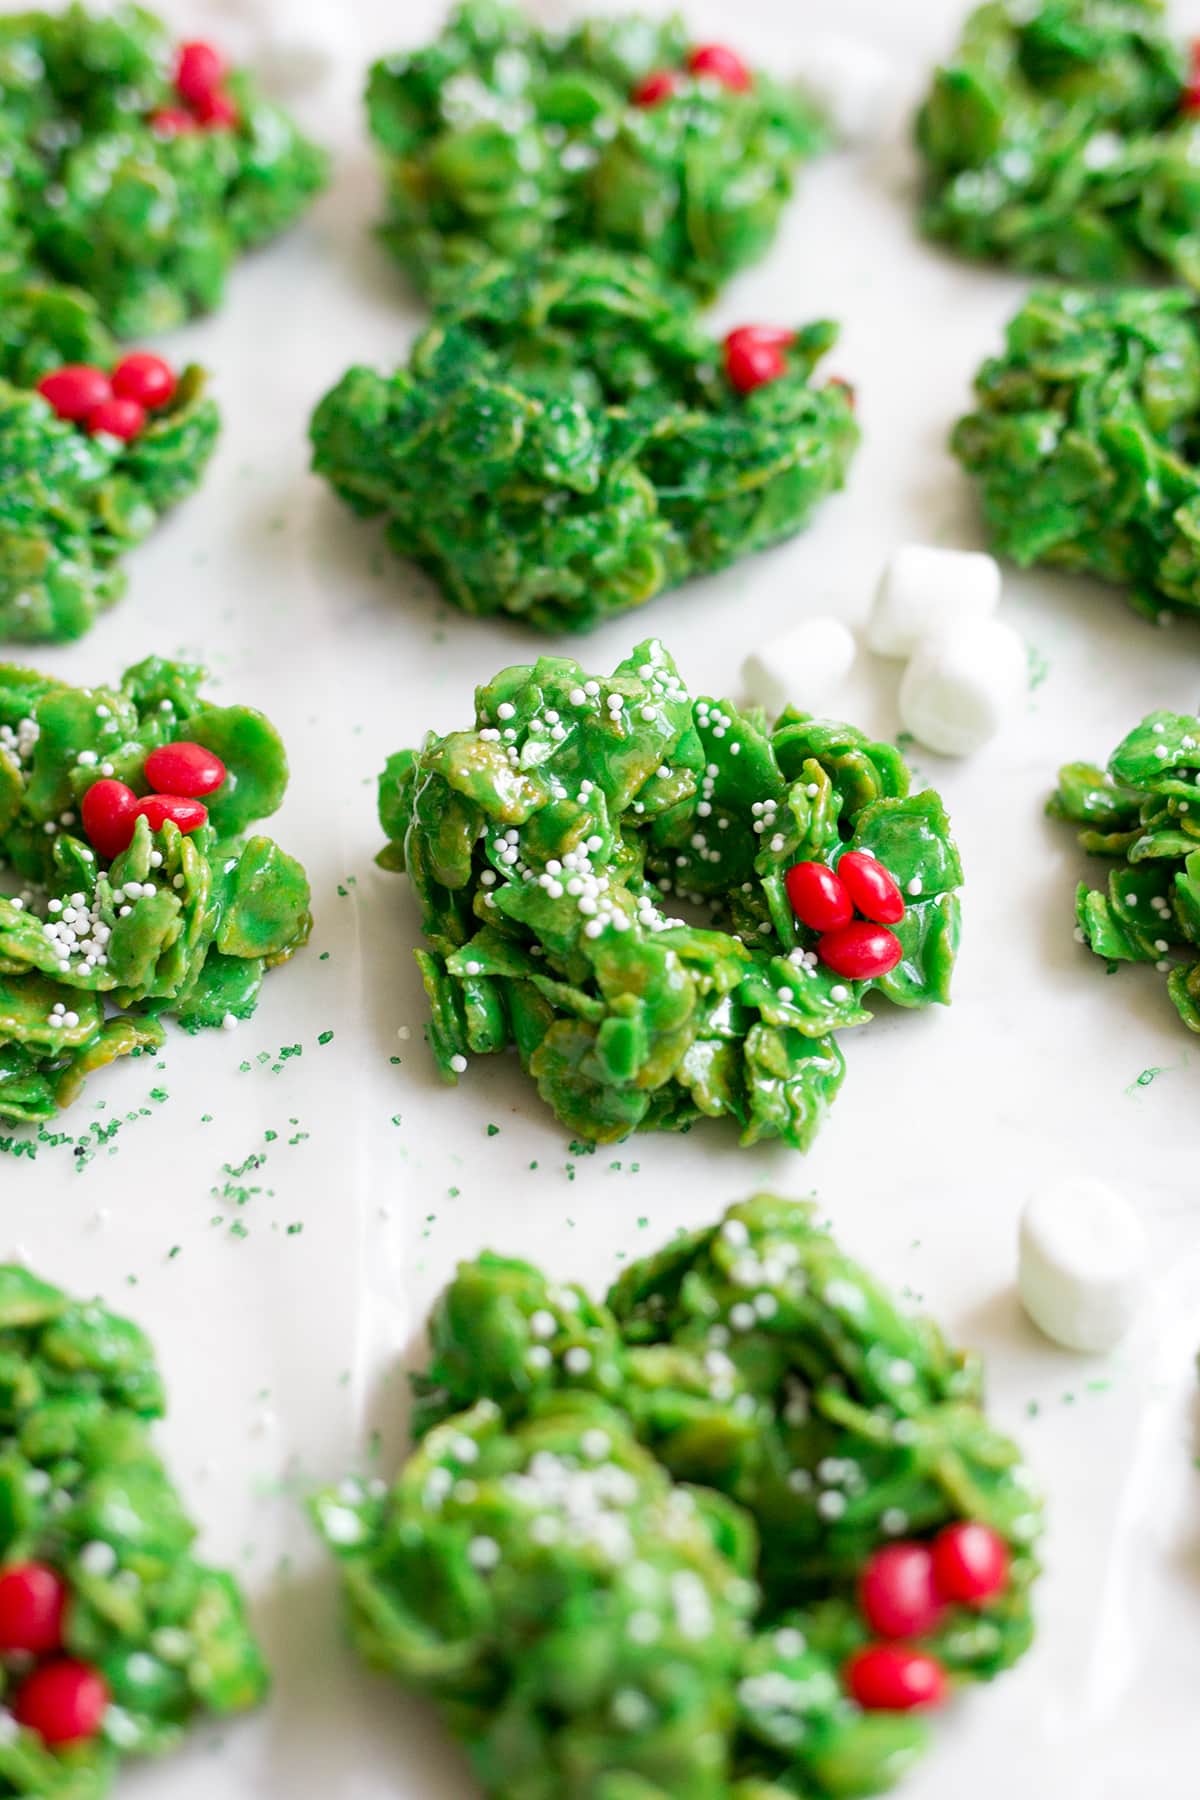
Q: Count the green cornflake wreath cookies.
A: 11